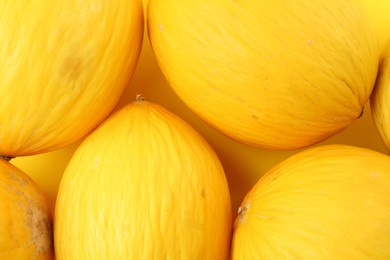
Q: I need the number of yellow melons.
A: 6